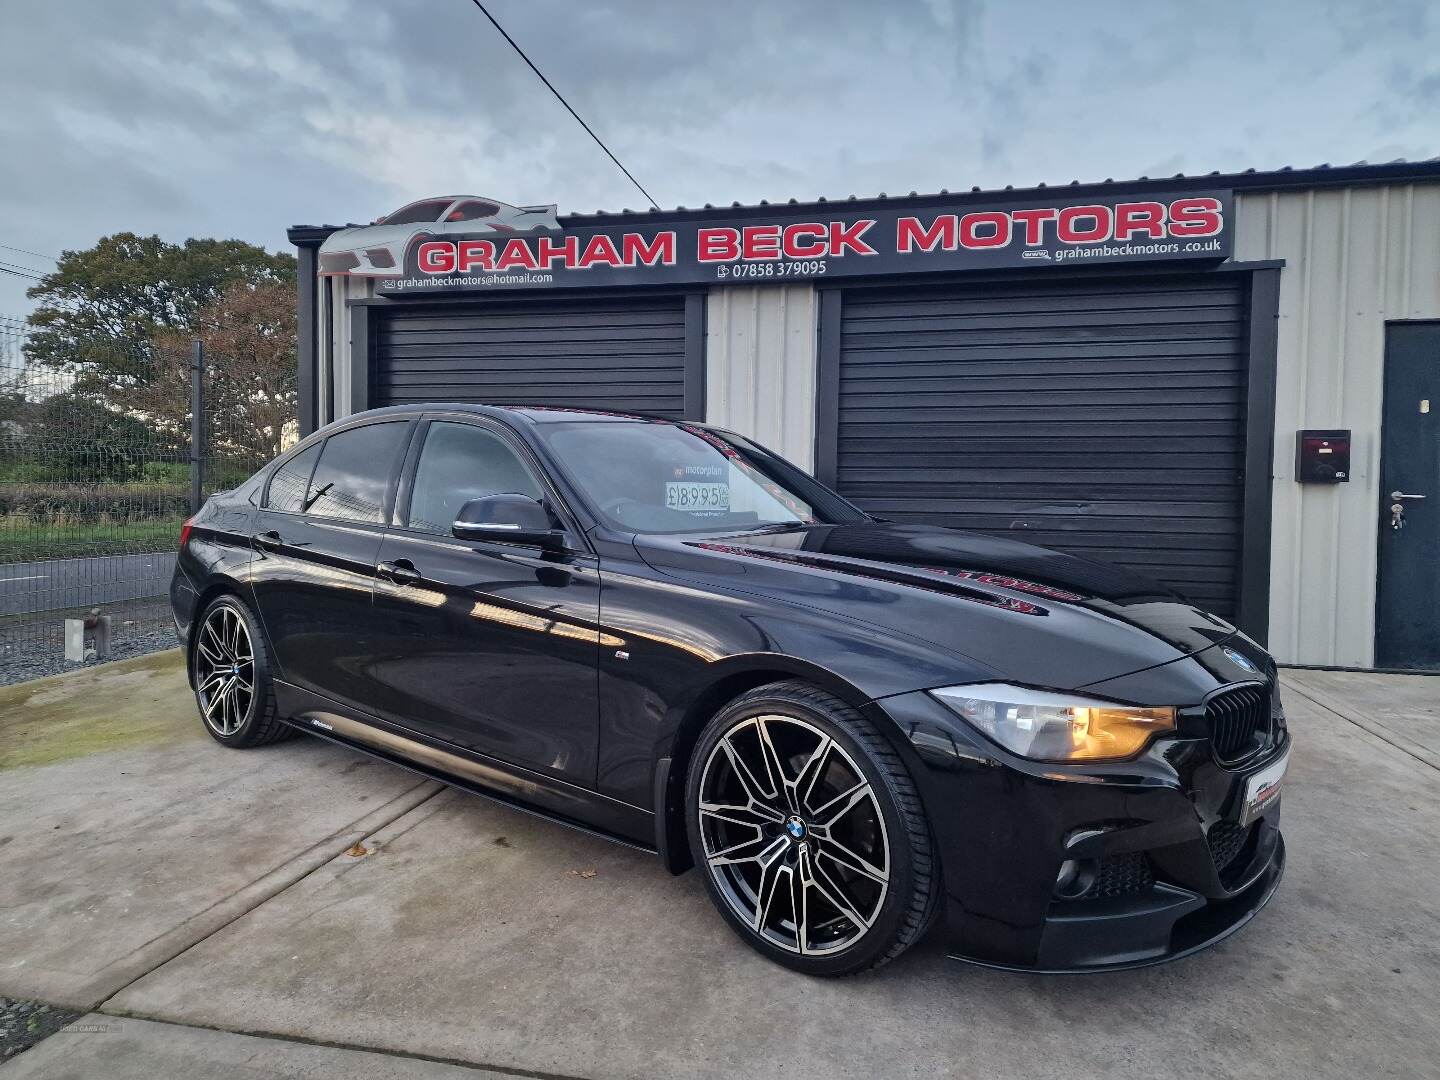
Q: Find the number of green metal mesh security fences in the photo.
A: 1